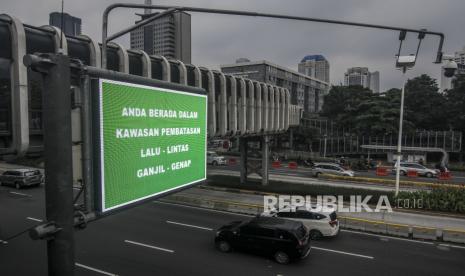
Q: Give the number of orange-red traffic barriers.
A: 6